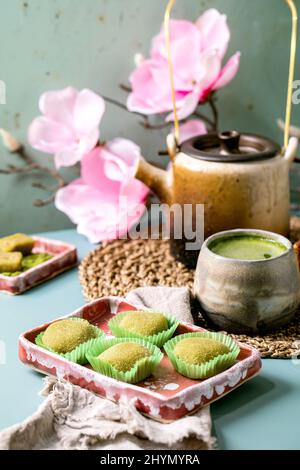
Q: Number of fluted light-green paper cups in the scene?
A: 4